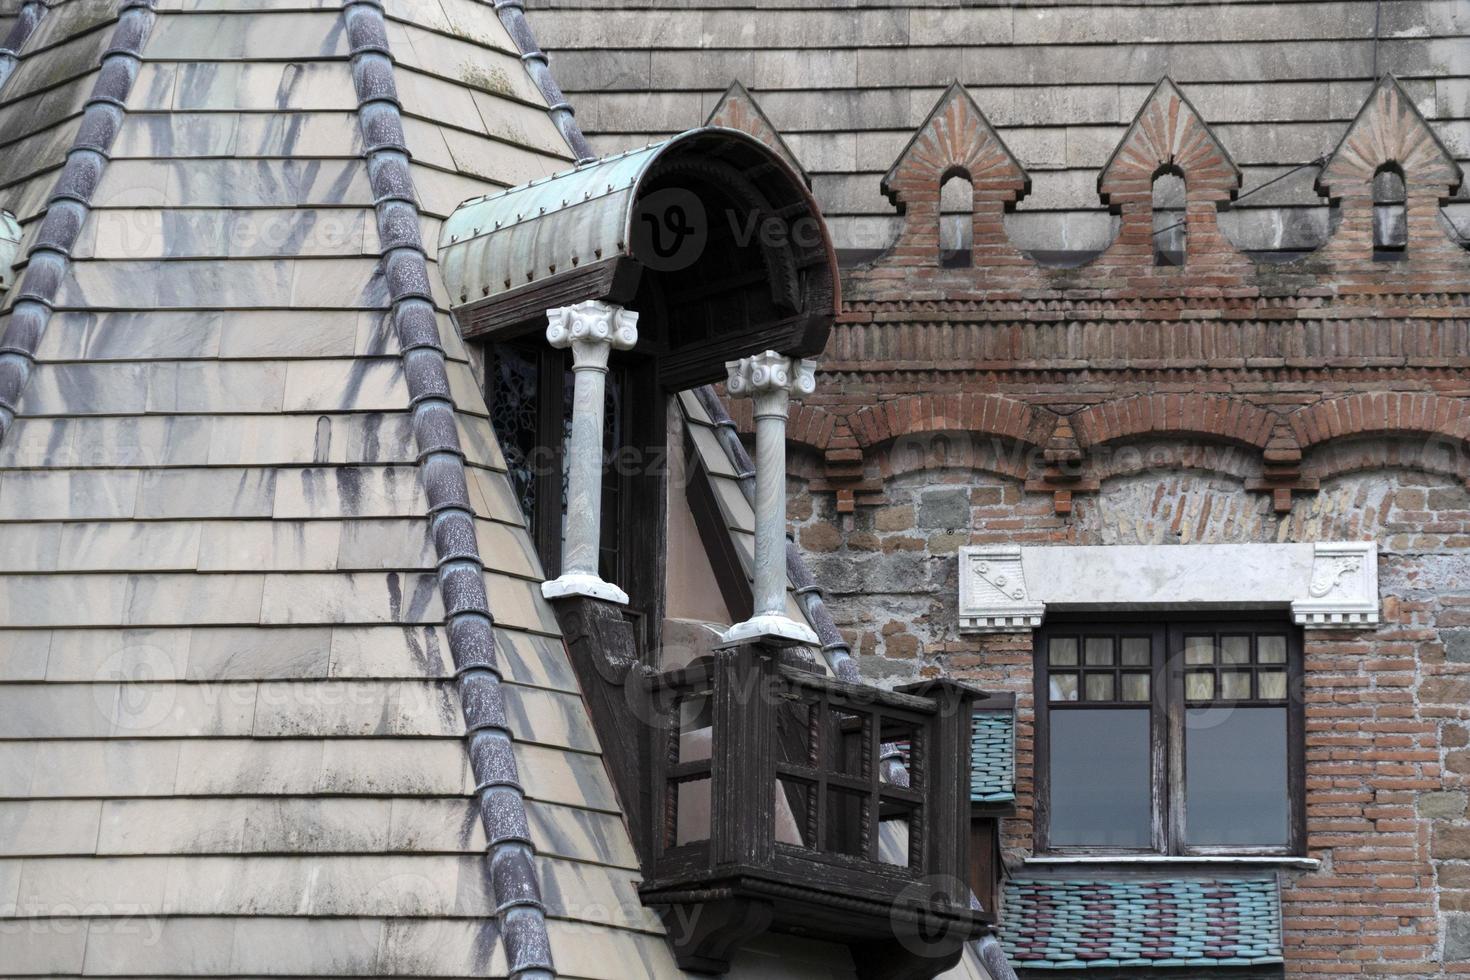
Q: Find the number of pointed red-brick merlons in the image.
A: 4